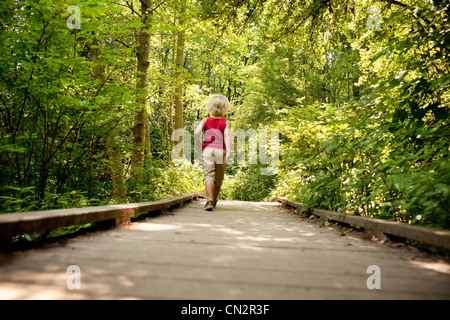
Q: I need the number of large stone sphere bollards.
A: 0